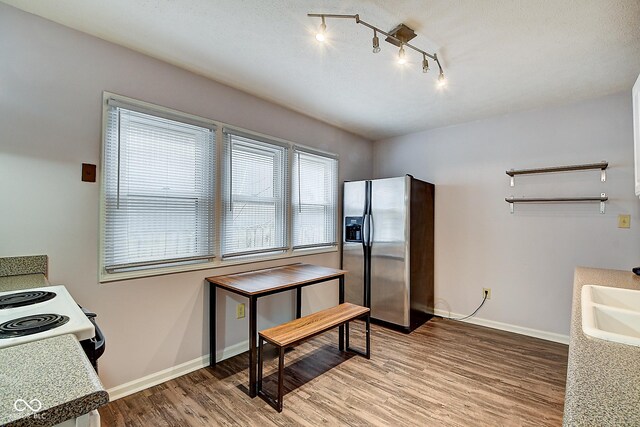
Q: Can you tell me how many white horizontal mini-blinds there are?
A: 3